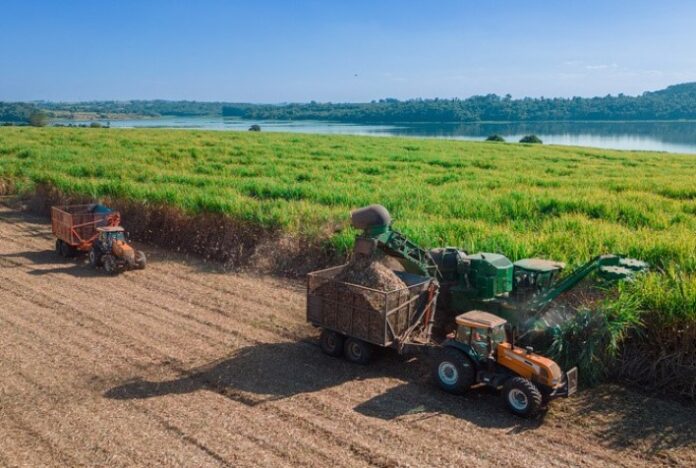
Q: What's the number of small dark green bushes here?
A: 3